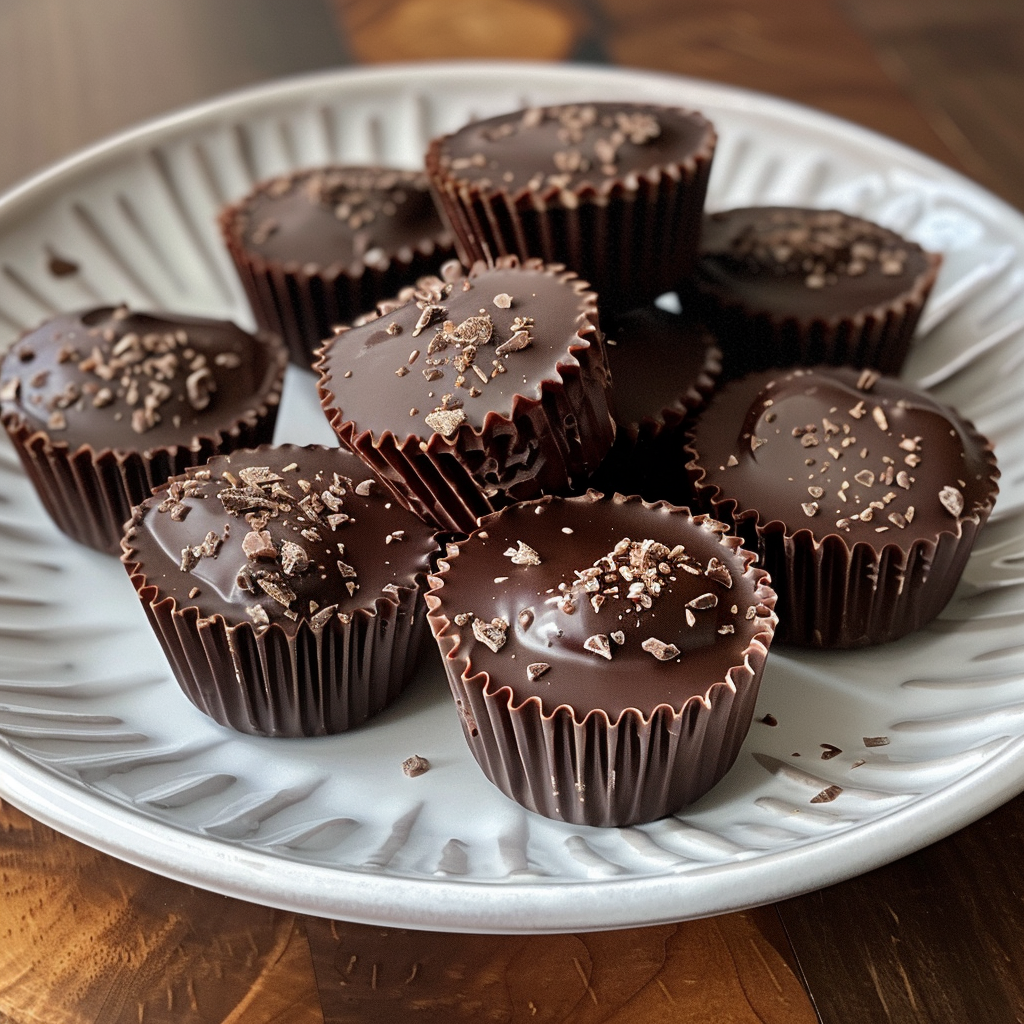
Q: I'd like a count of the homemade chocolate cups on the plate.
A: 9